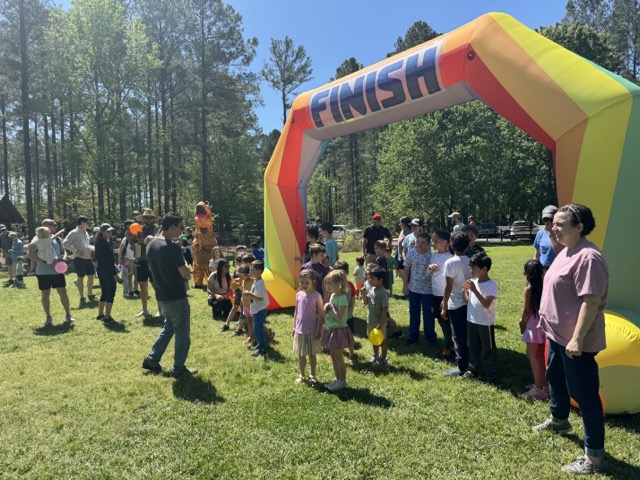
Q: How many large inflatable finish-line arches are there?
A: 1